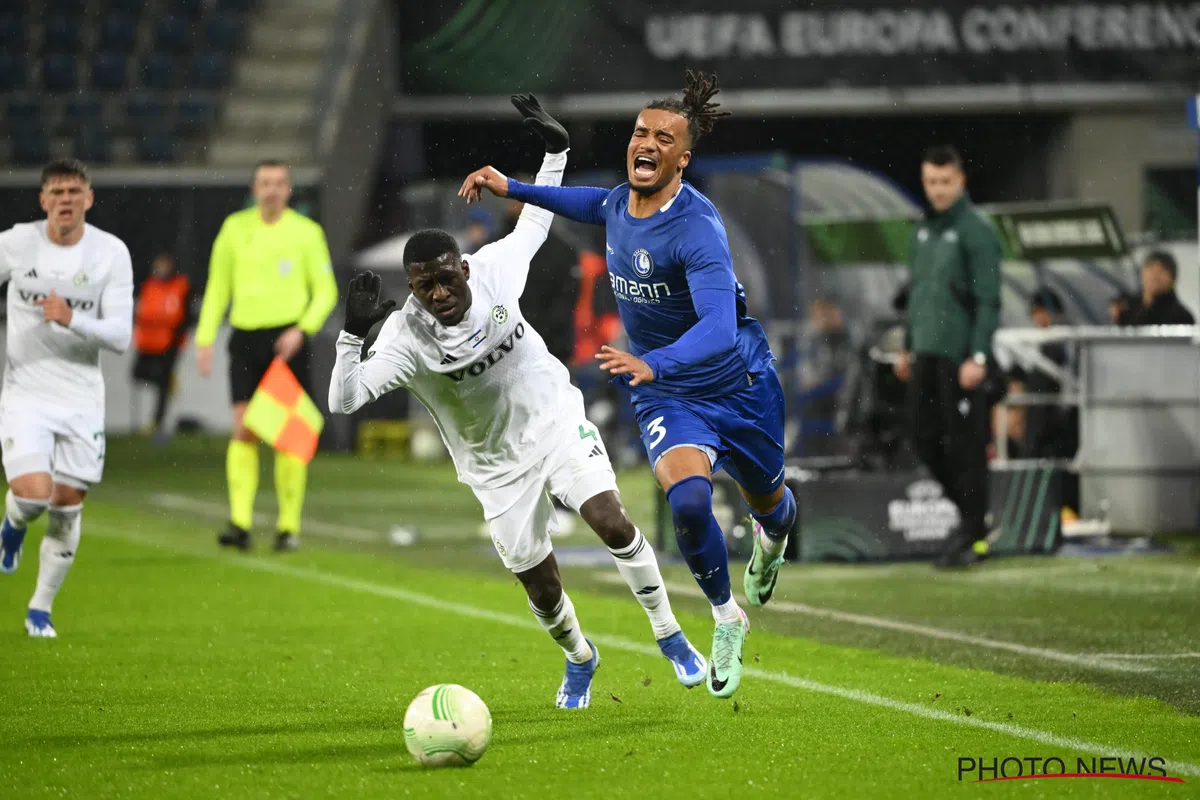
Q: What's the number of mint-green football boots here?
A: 2